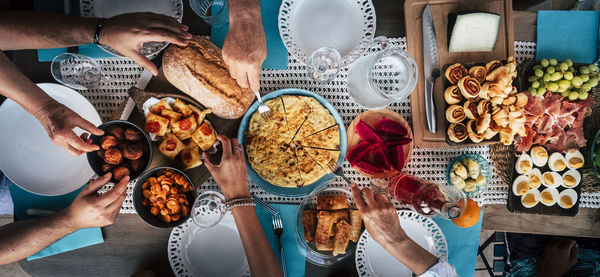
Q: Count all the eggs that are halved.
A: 11